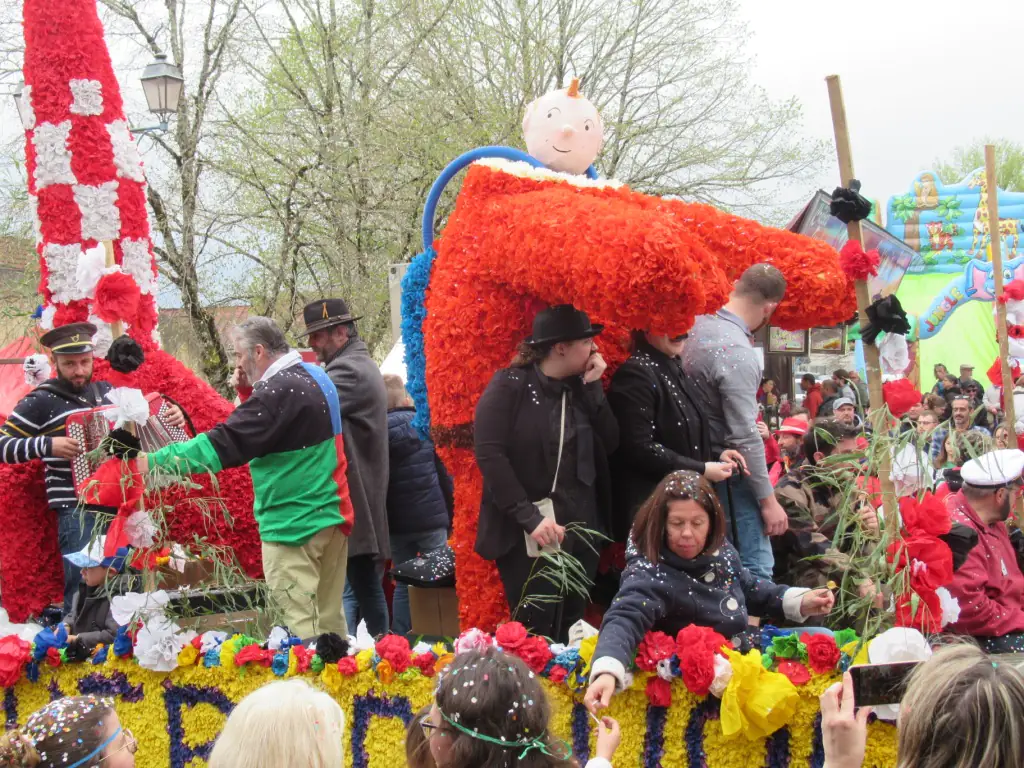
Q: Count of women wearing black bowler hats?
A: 1